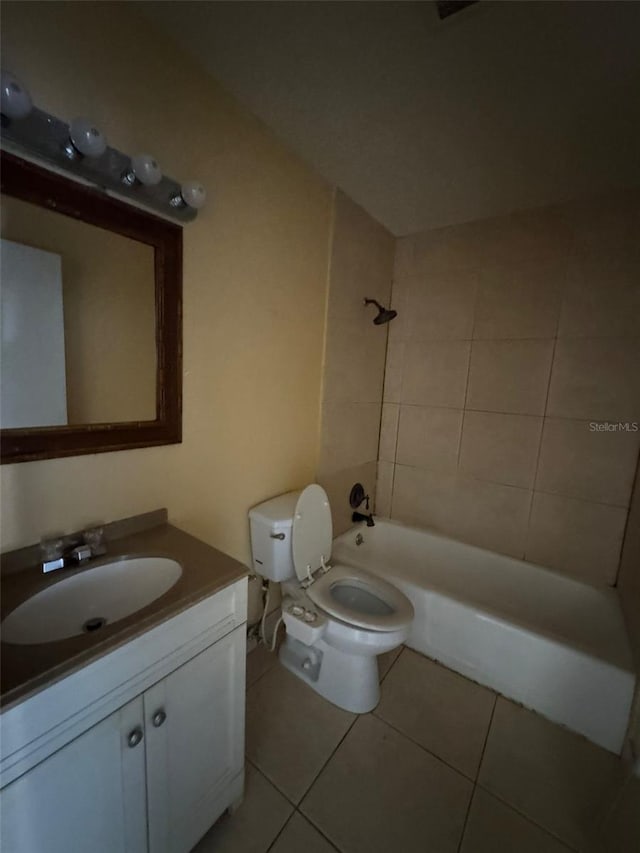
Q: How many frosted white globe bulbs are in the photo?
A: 4